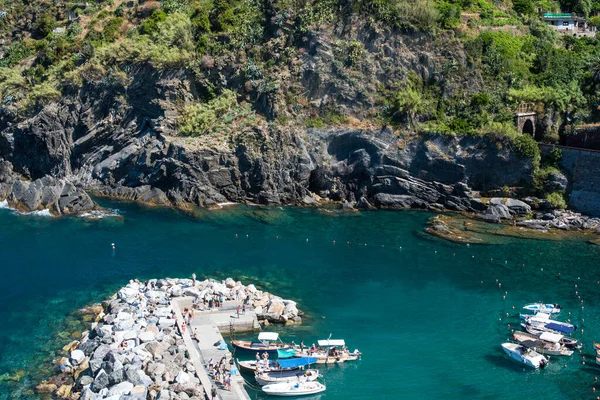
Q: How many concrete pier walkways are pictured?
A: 1